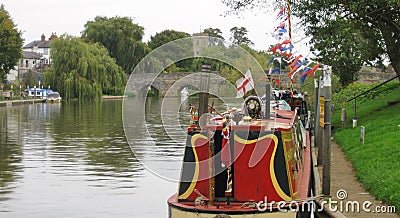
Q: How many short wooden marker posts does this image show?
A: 2